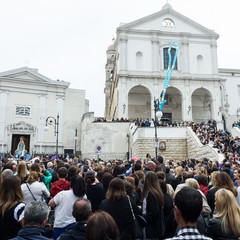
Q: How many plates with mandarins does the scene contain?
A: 0